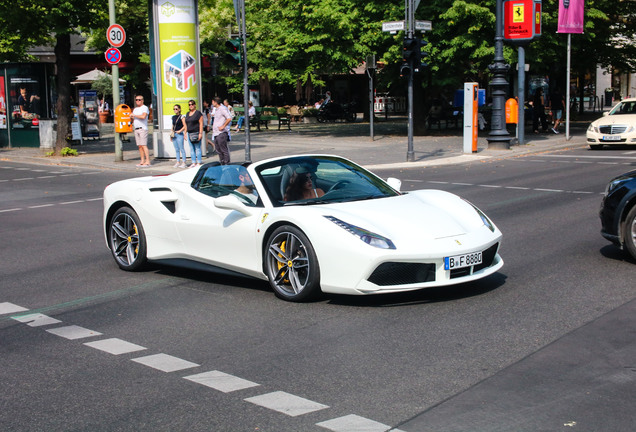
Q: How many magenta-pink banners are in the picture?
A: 1